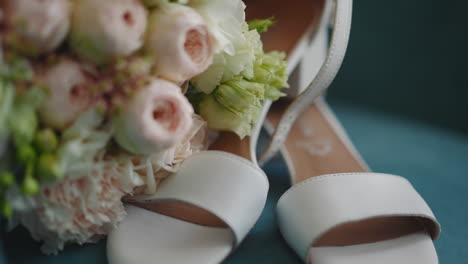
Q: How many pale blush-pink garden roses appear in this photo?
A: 5